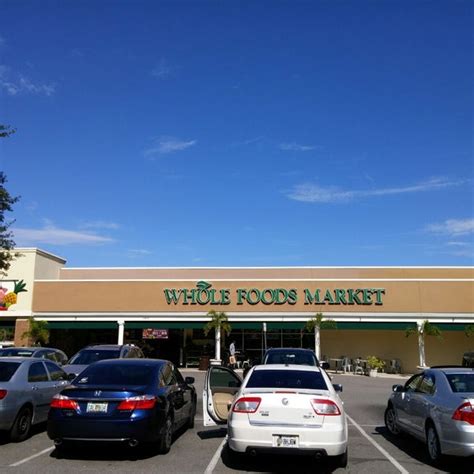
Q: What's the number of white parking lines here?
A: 3